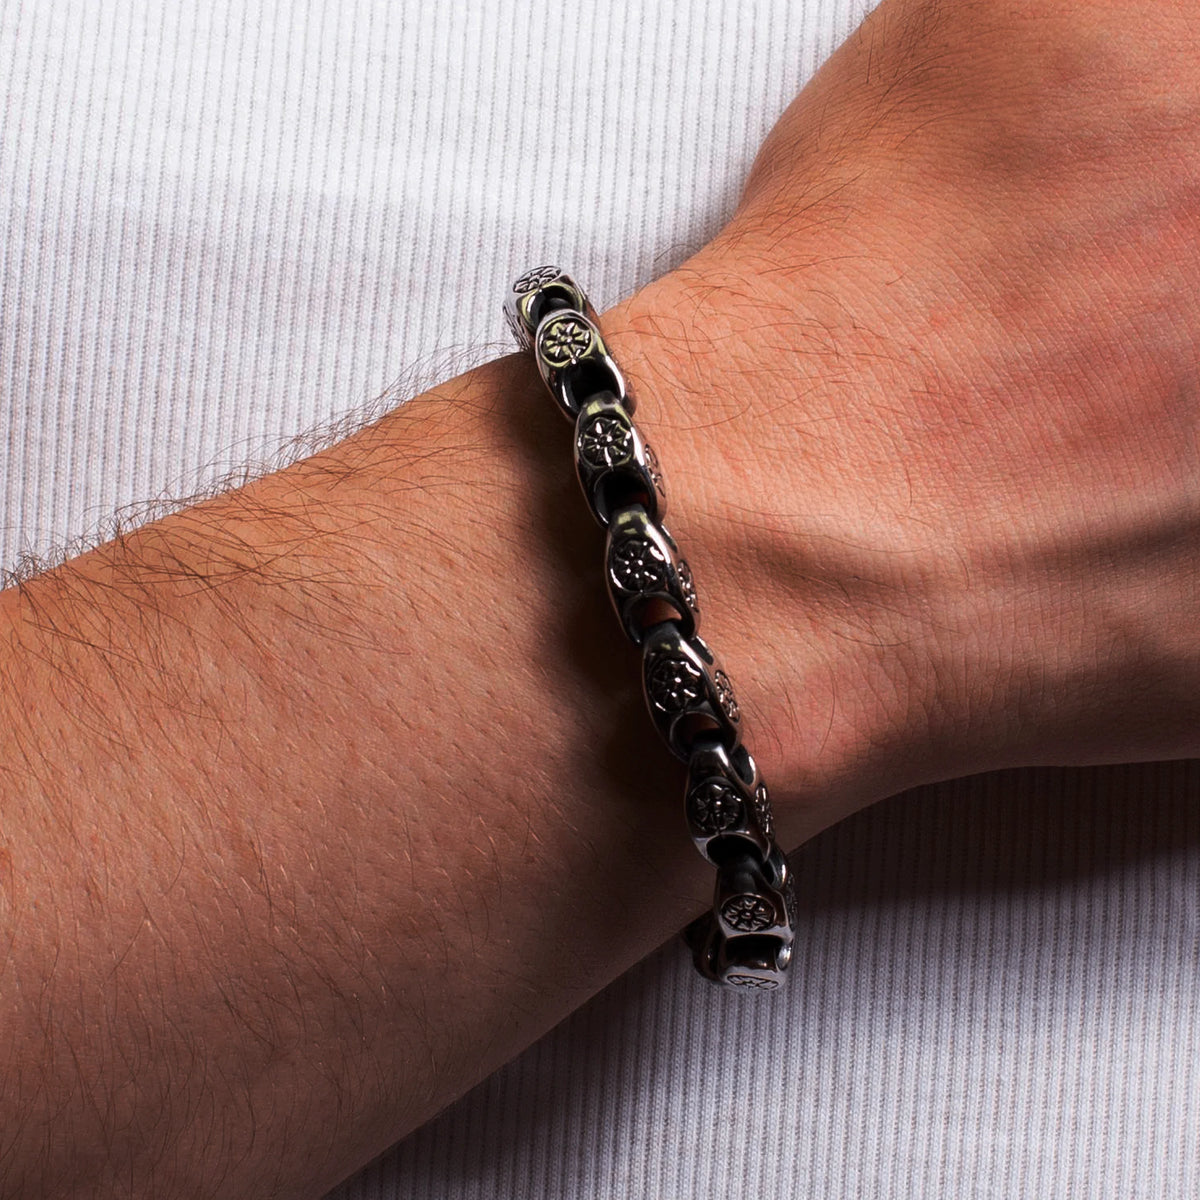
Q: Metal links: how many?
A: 8